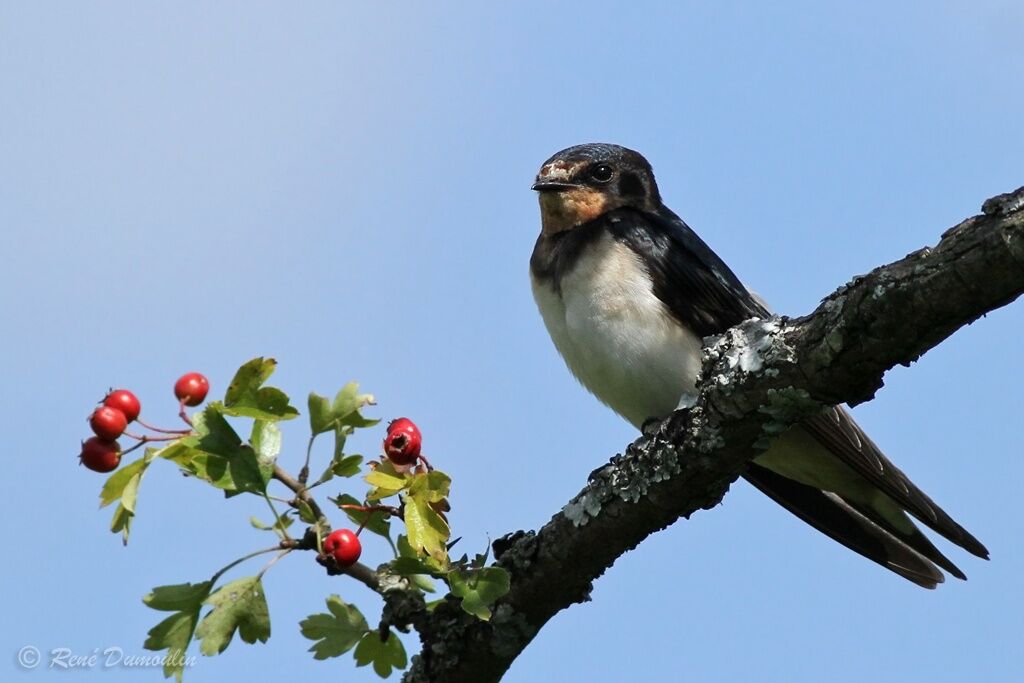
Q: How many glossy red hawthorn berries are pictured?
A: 7